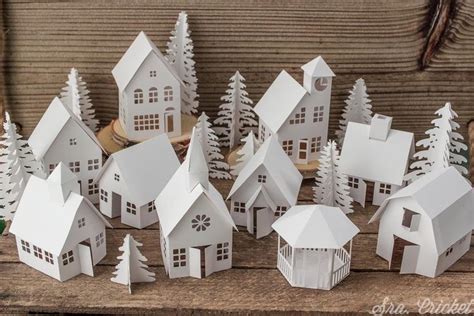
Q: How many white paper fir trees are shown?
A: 10